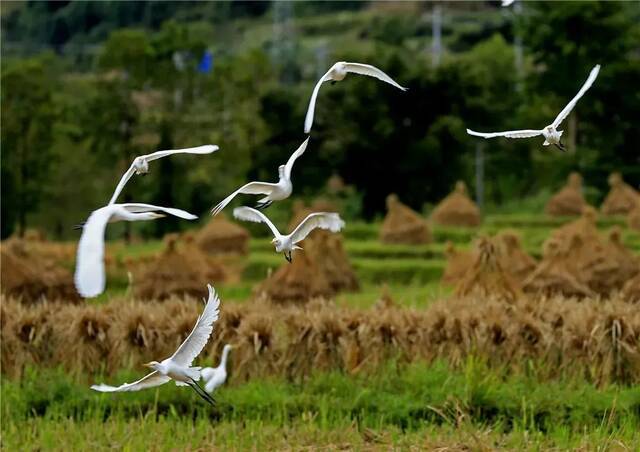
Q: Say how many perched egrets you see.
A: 1